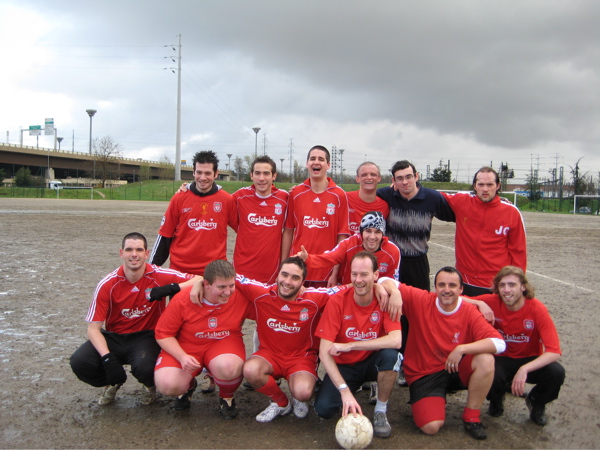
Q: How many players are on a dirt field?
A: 13